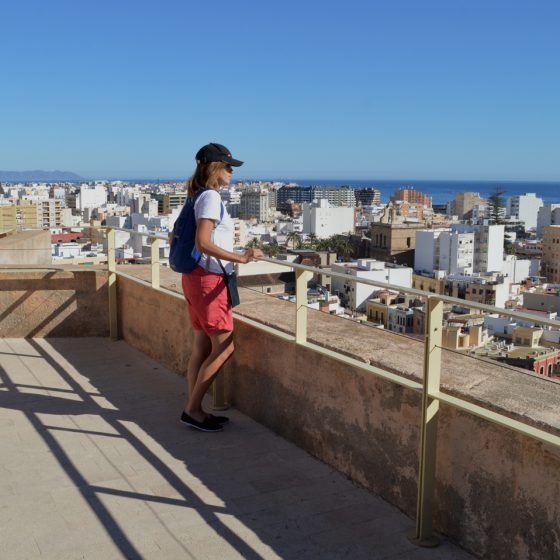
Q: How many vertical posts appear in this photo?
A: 5